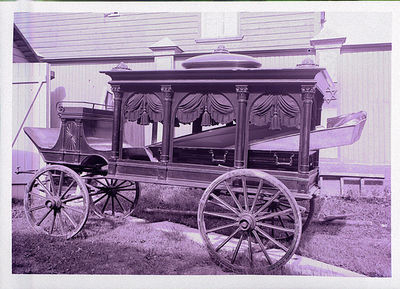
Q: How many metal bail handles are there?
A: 2